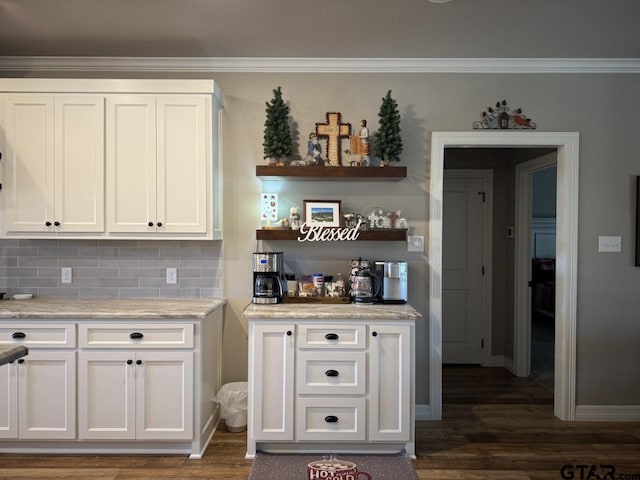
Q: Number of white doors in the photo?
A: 1